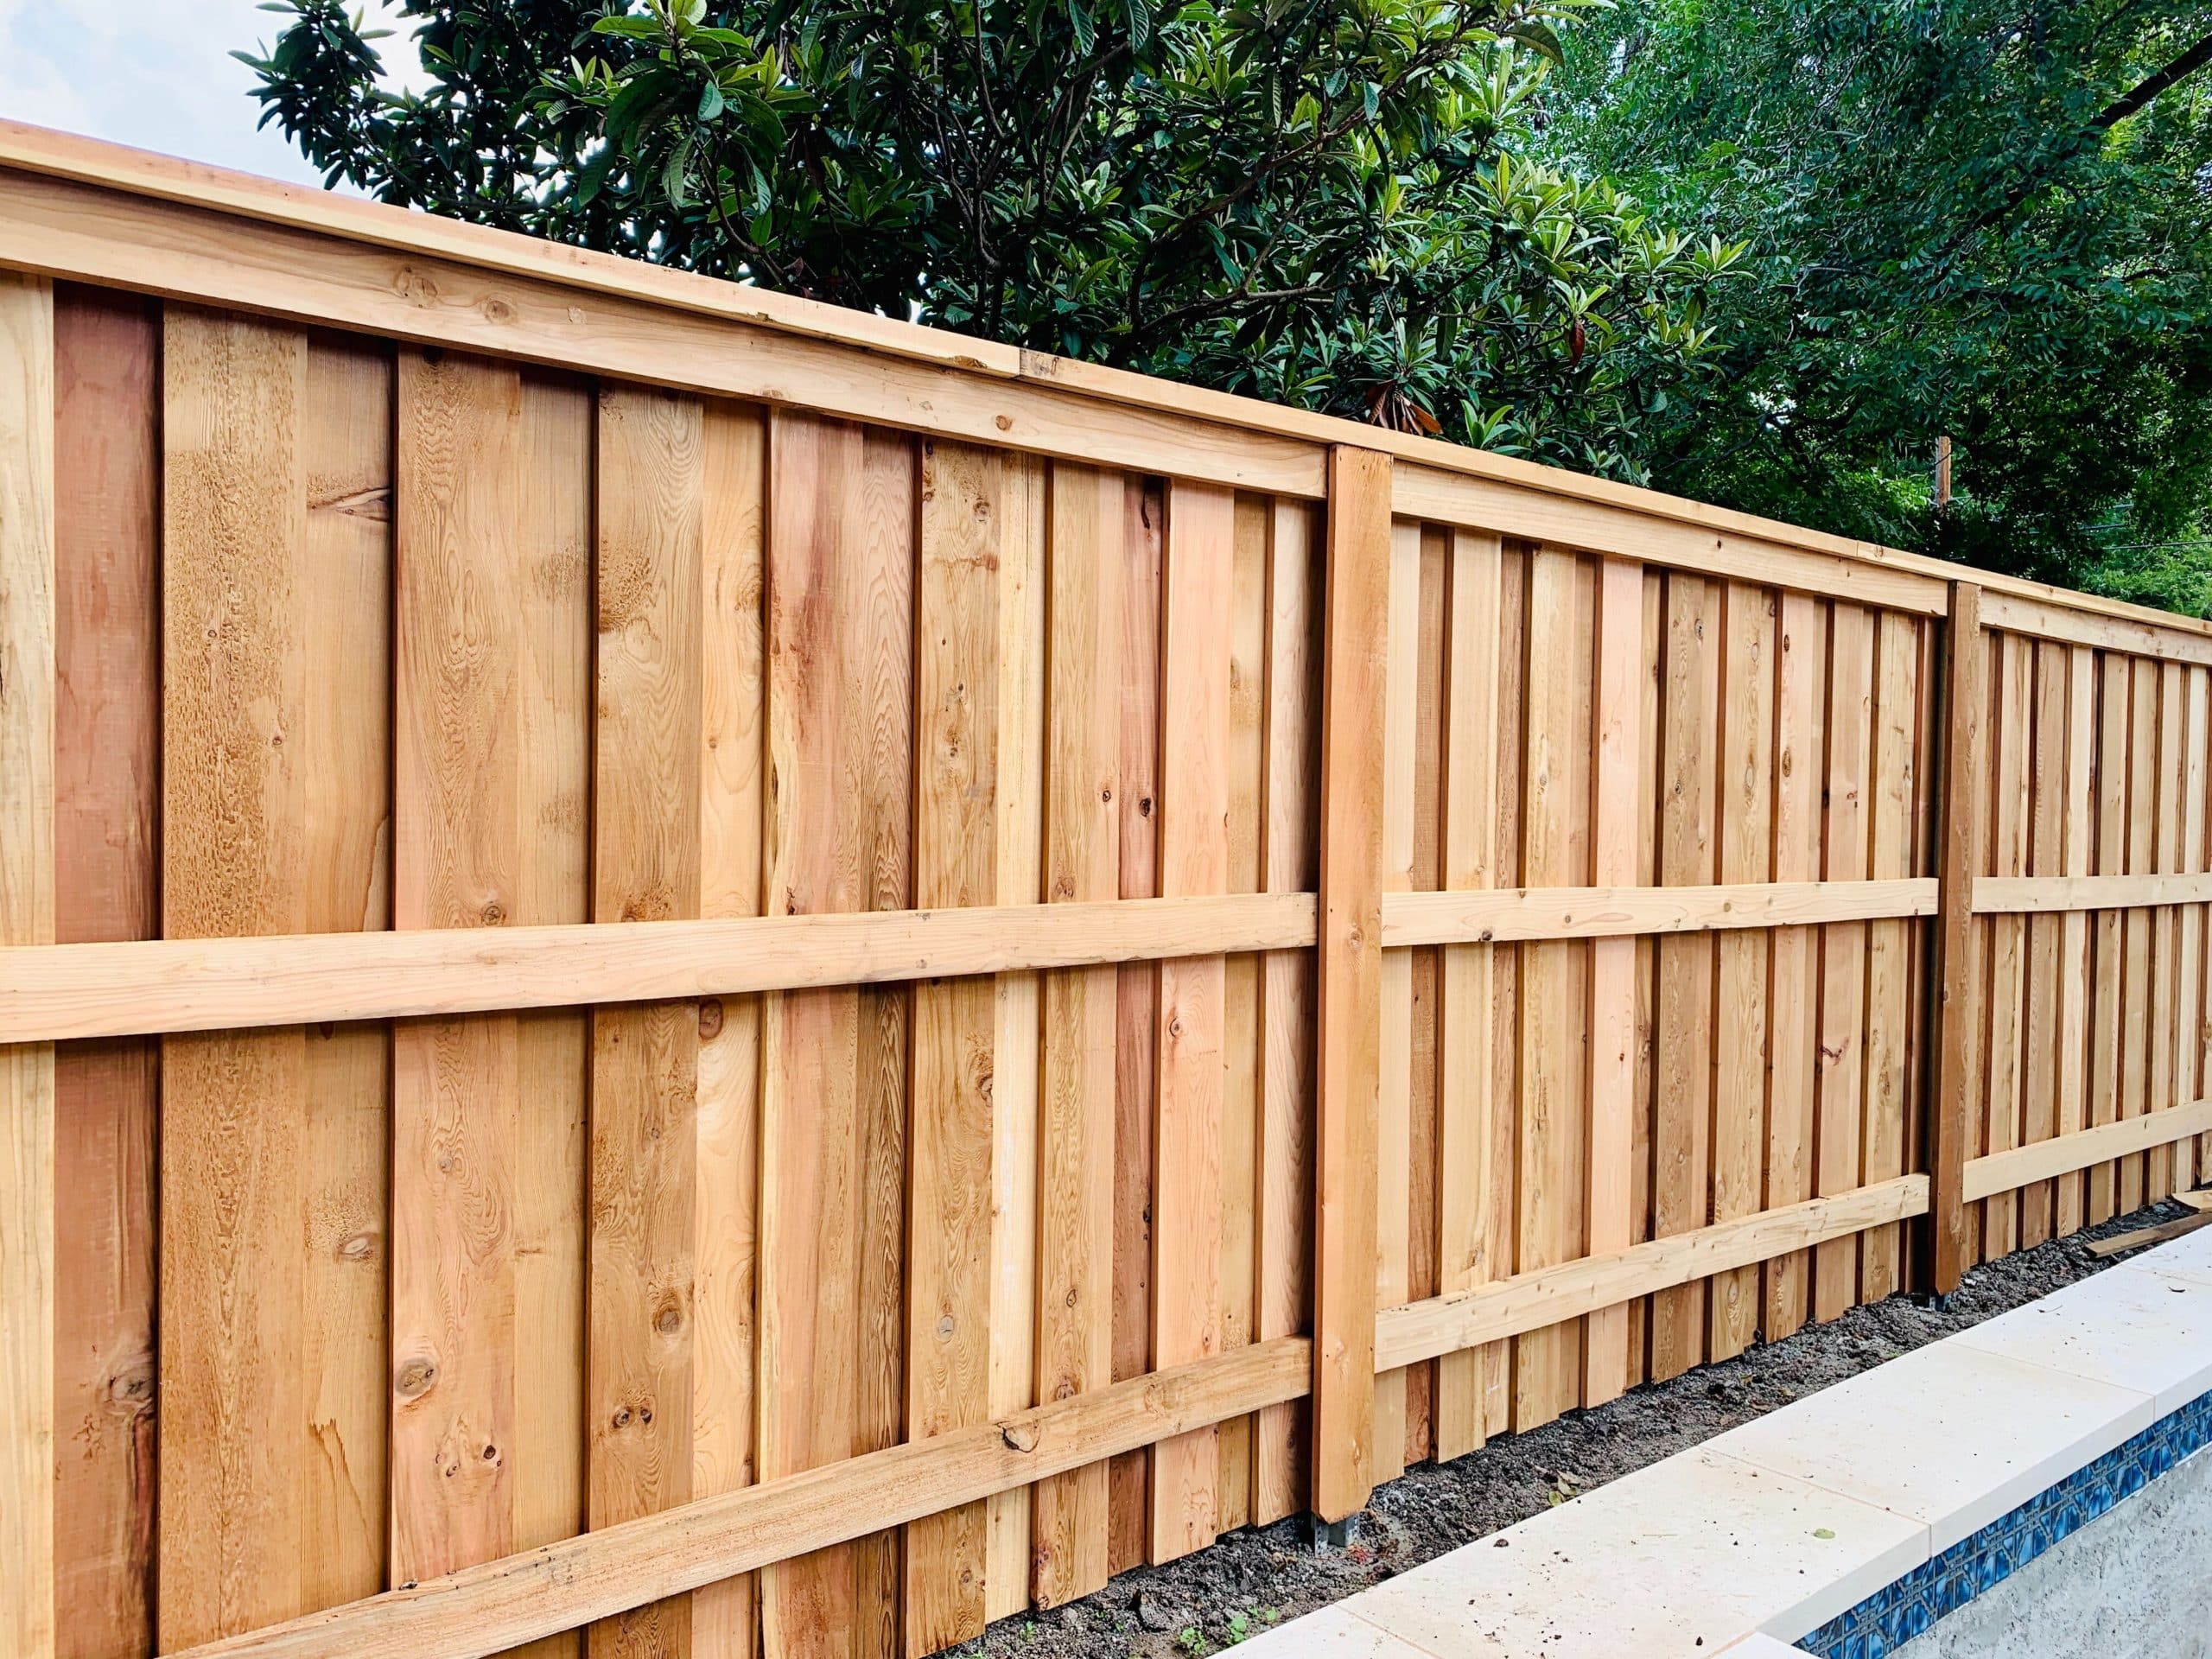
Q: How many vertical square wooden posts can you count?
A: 2